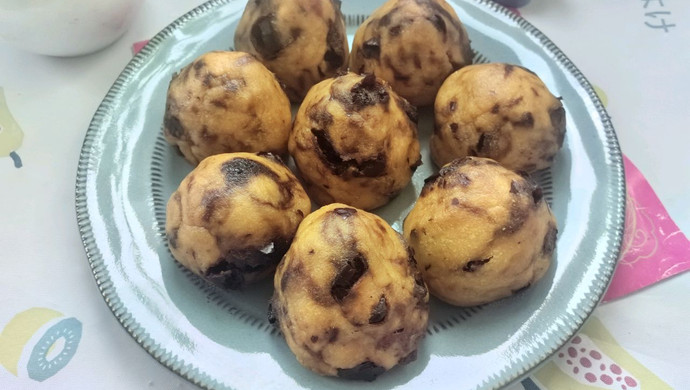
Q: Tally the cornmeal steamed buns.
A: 8